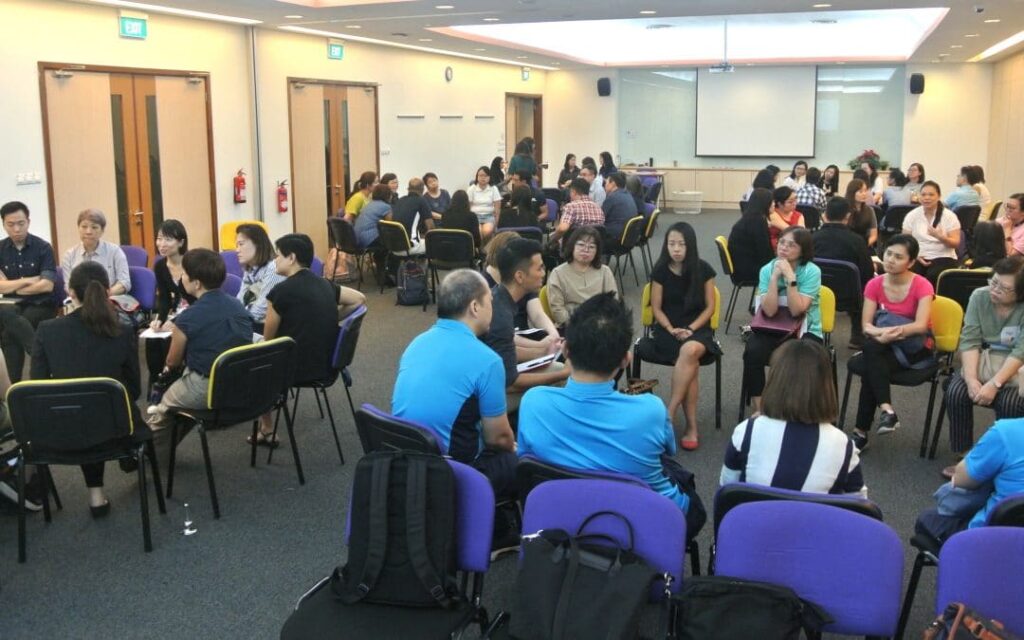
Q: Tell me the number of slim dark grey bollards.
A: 0